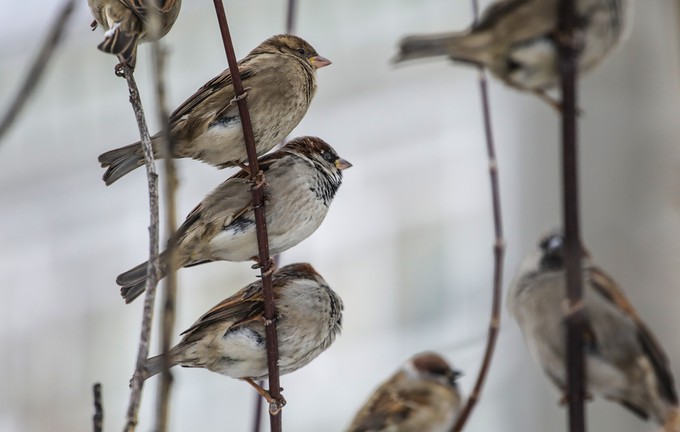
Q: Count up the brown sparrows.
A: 7